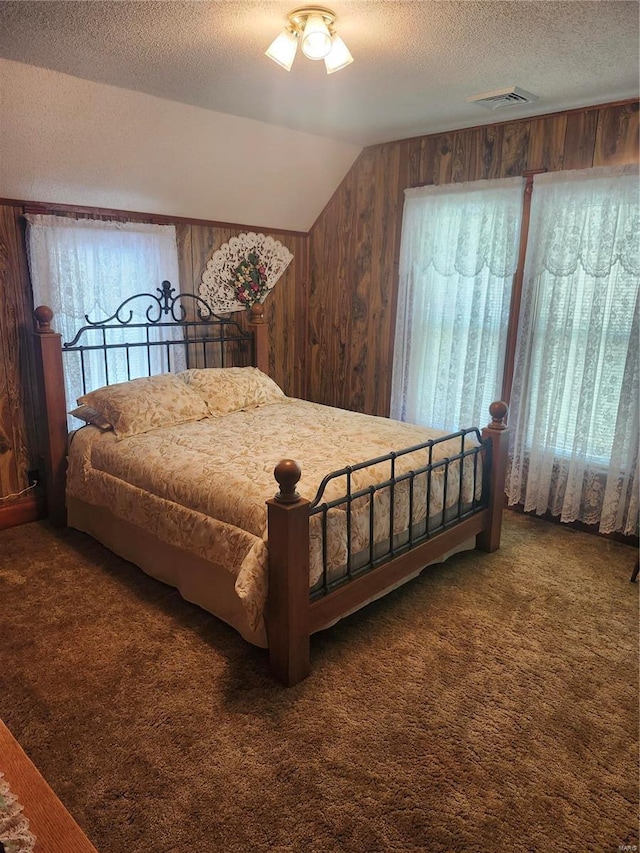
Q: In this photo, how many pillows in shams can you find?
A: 2